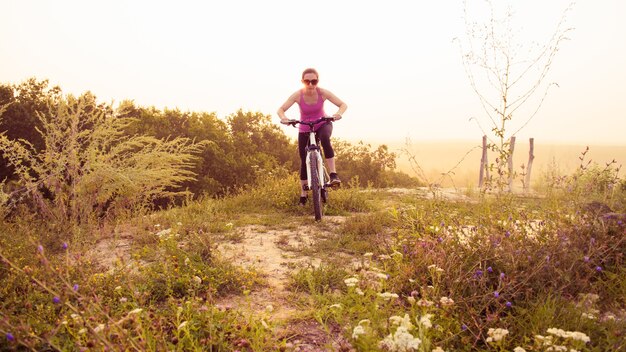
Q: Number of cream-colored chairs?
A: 0